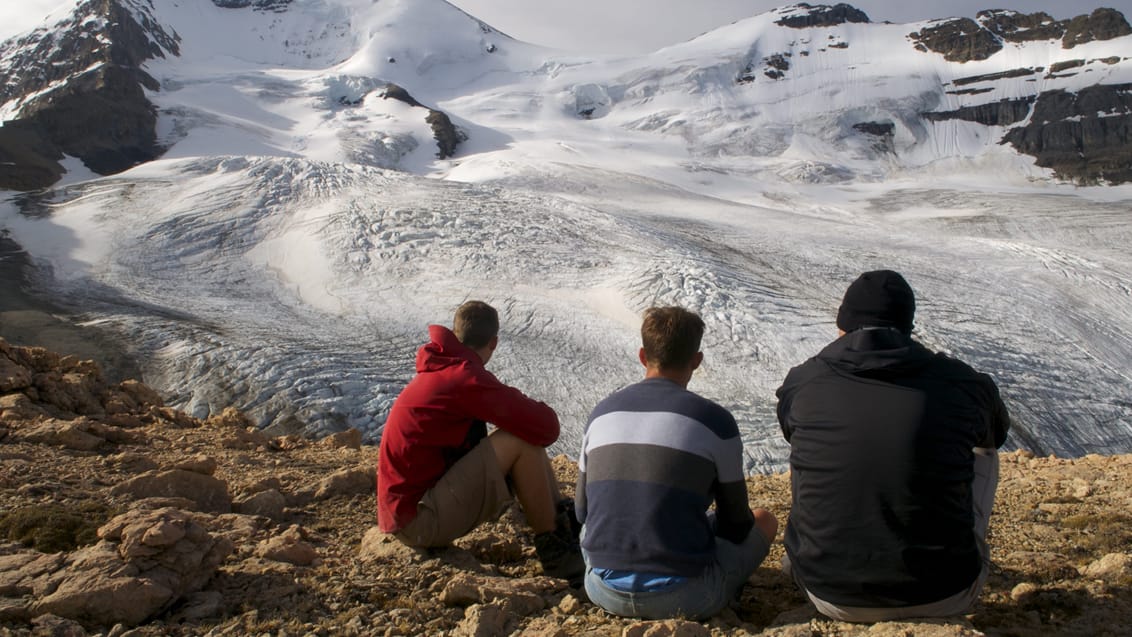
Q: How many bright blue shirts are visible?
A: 1